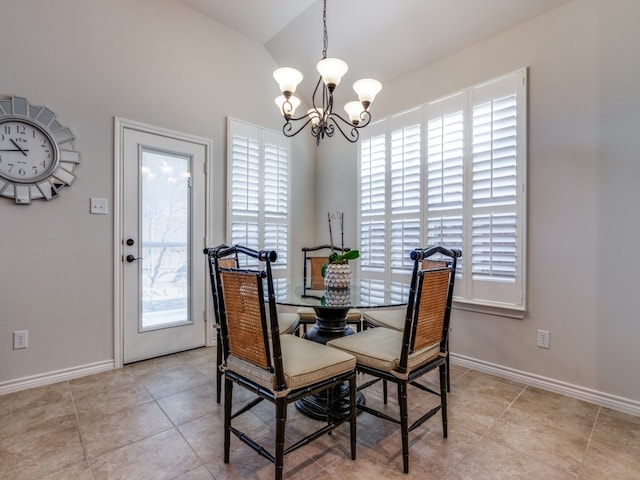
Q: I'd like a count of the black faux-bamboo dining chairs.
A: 5